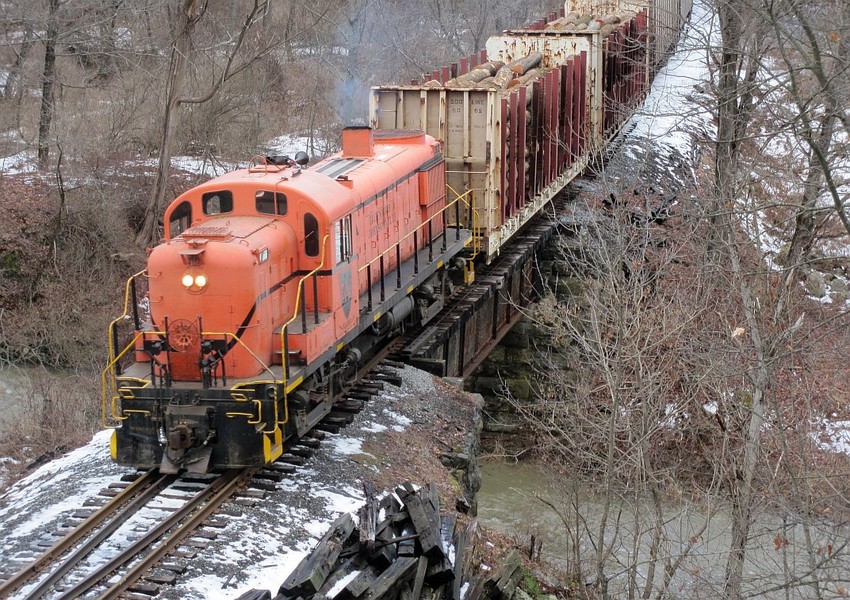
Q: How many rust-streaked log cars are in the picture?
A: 2